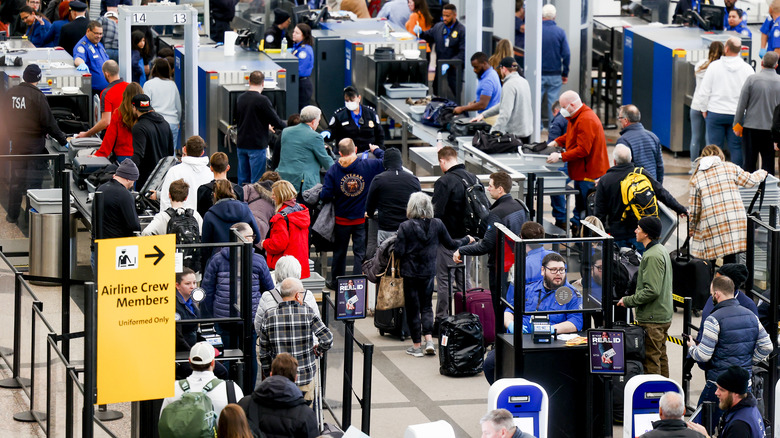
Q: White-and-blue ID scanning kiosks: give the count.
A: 2